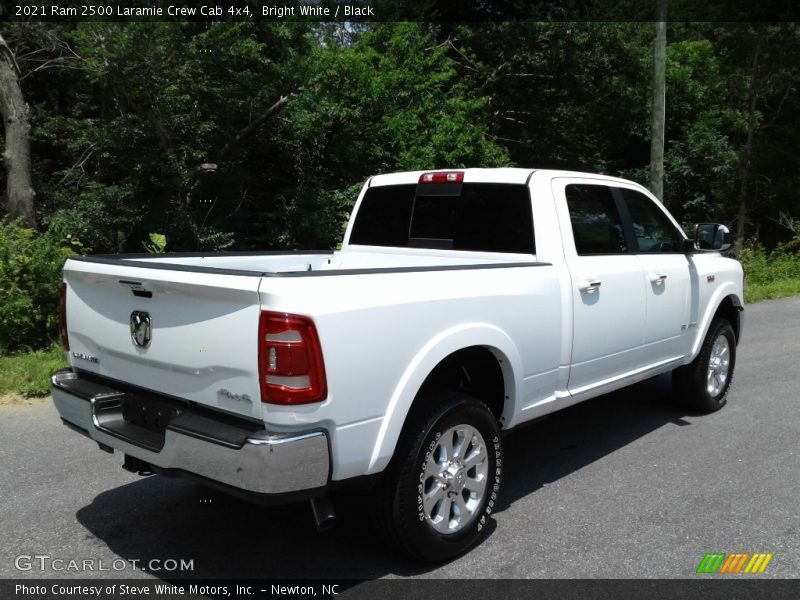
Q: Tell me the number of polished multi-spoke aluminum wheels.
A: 2